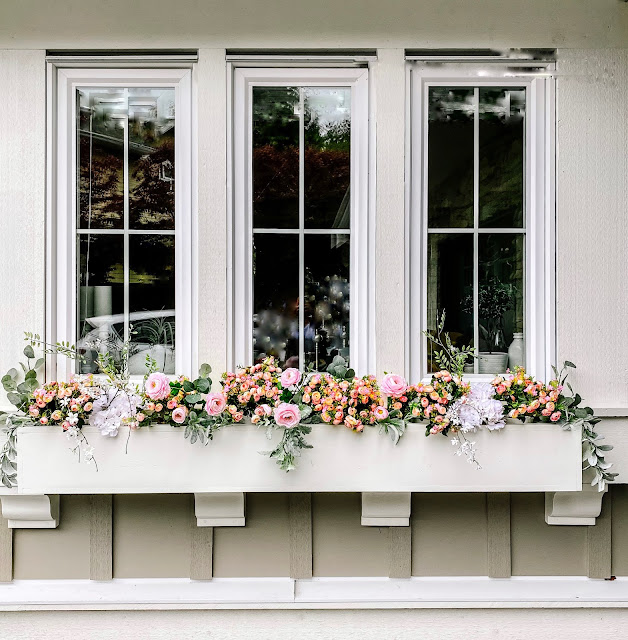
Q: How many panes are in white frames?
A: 12